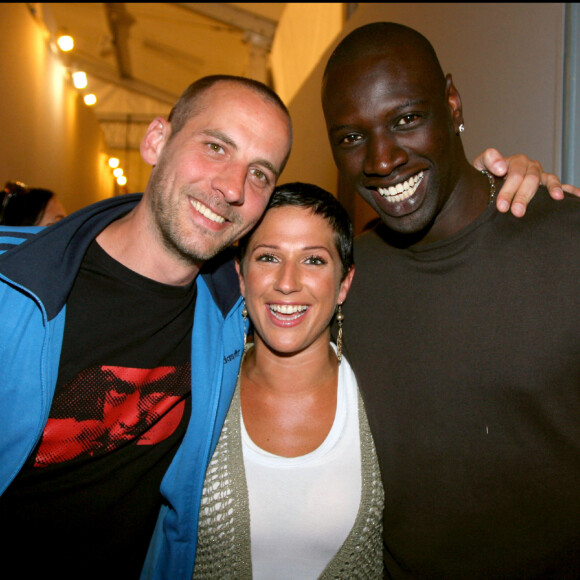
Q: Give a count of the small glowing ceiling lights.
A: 6